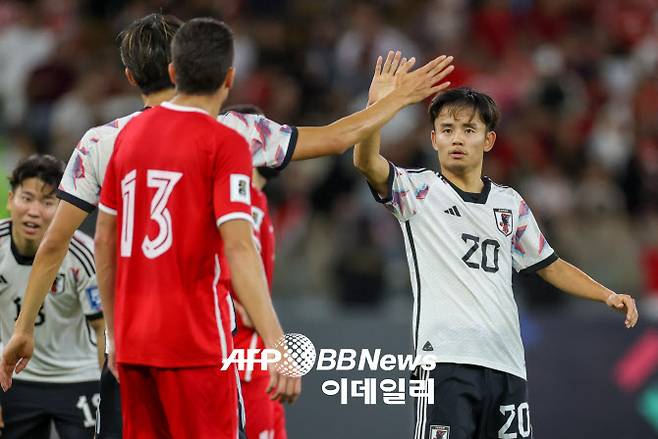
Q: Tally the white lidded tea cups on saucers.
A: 0